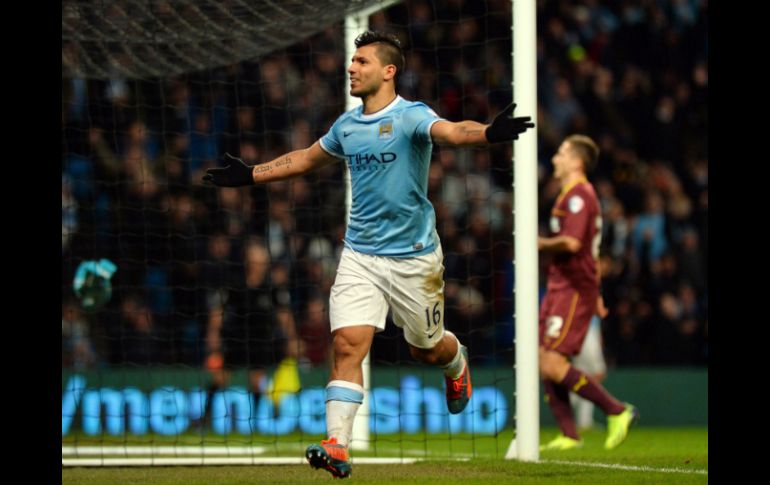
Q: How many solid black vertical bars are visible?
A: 2